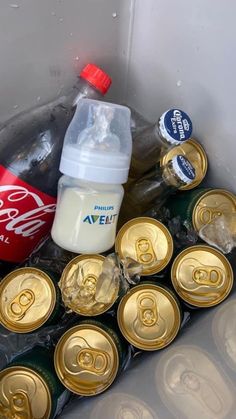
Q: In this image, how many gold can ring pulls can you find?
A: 8